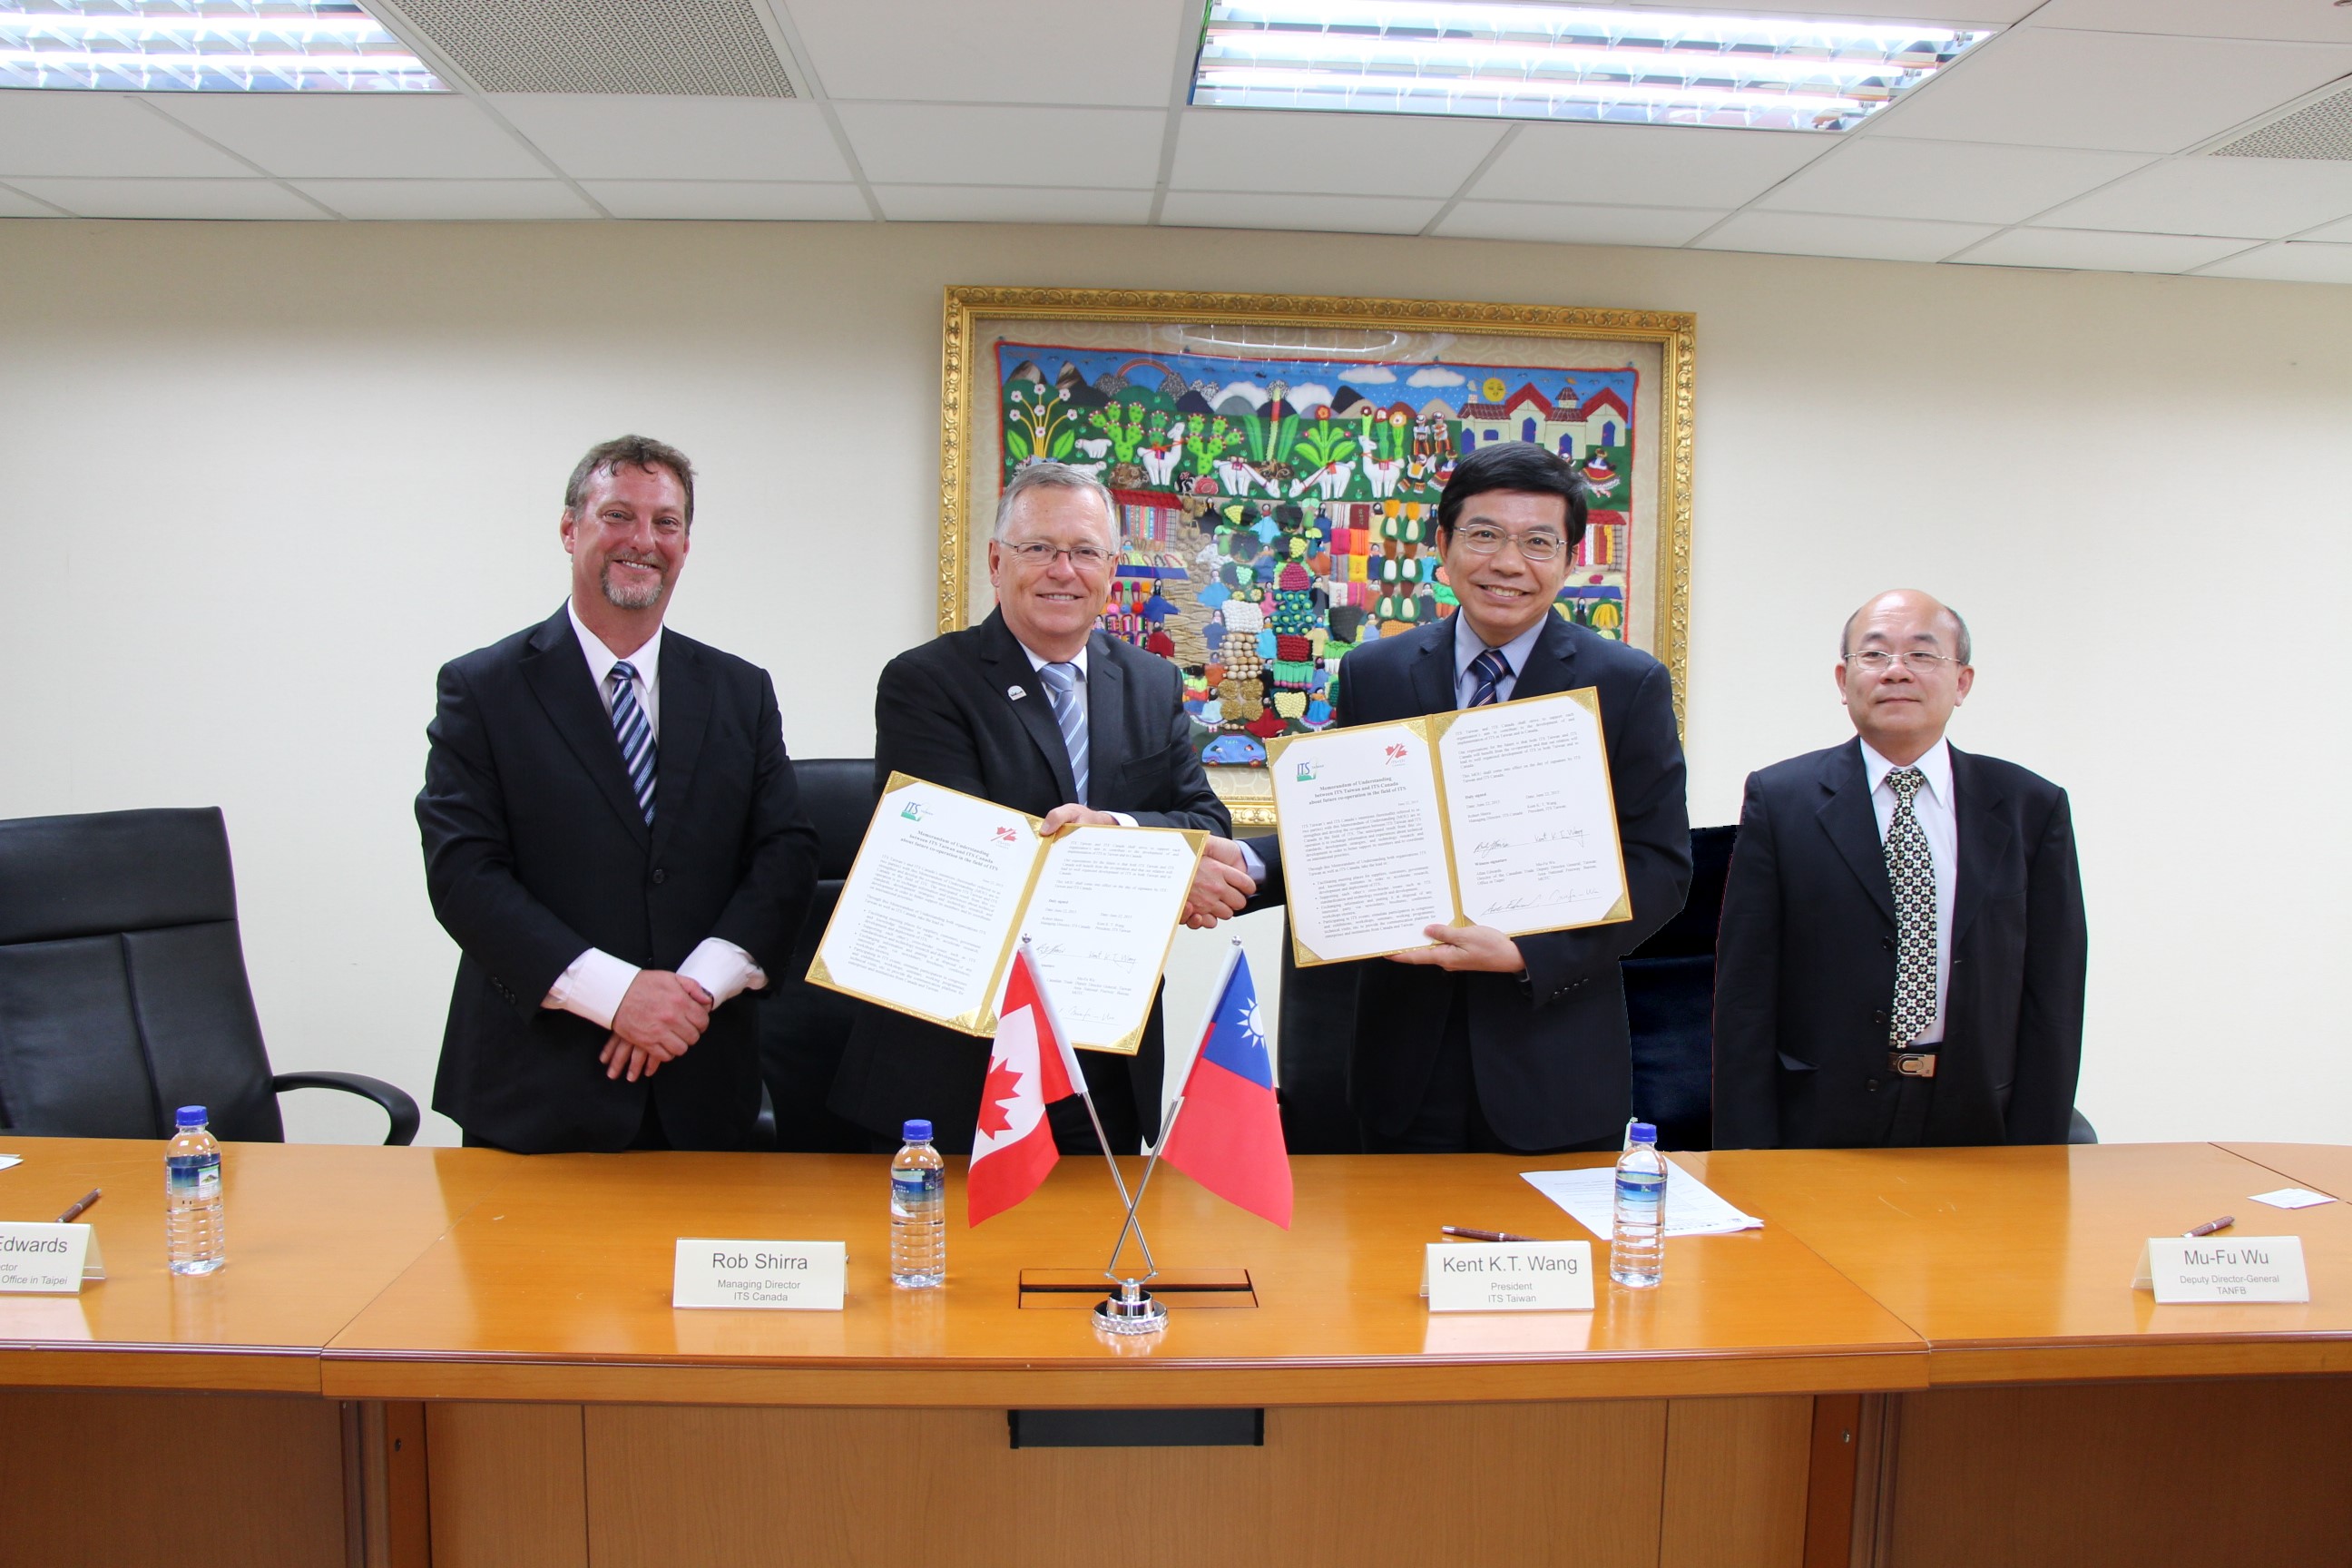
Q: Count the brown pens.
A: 3